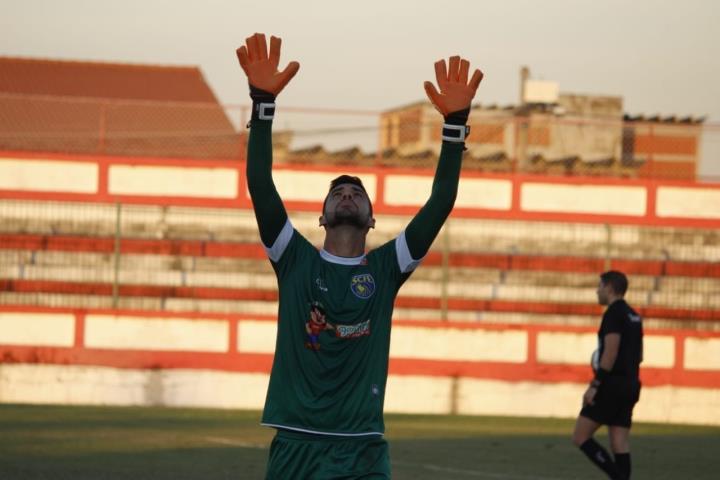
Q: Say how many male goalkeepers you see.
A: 1